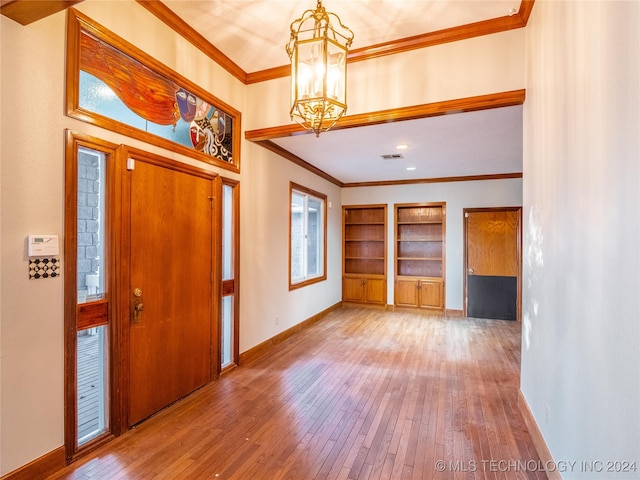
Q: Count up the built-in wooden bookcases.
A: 2